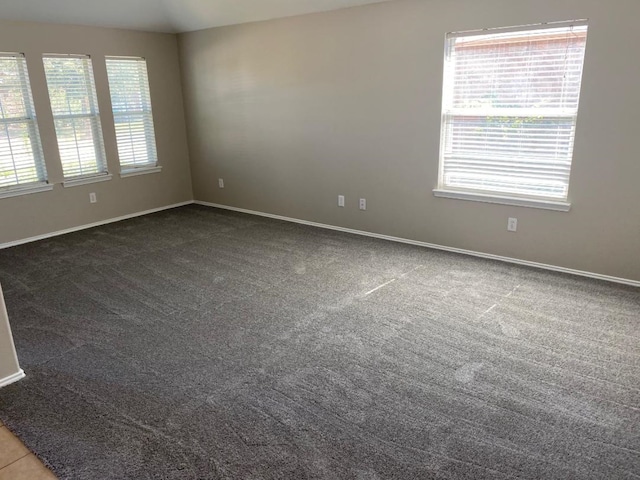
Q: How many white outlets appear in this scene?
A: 5